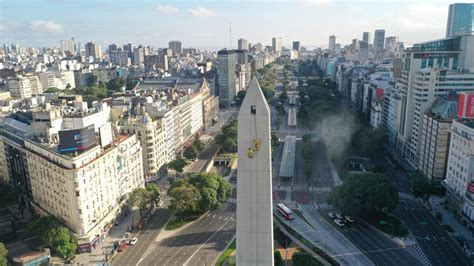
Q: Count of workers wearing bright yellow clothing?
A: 2